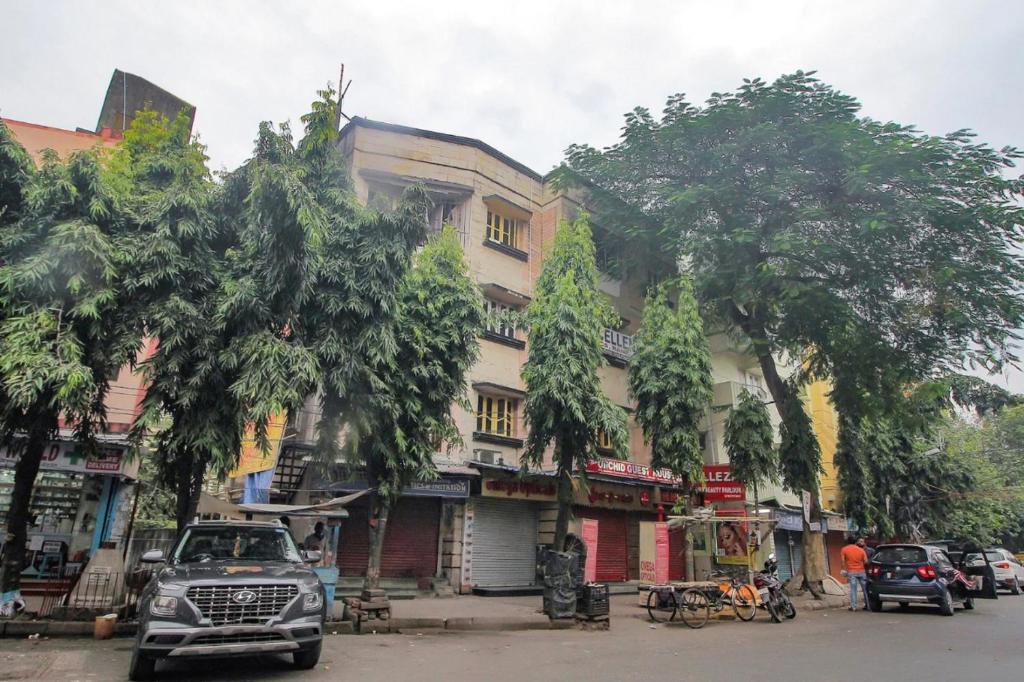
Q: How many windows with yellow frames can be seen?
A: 3